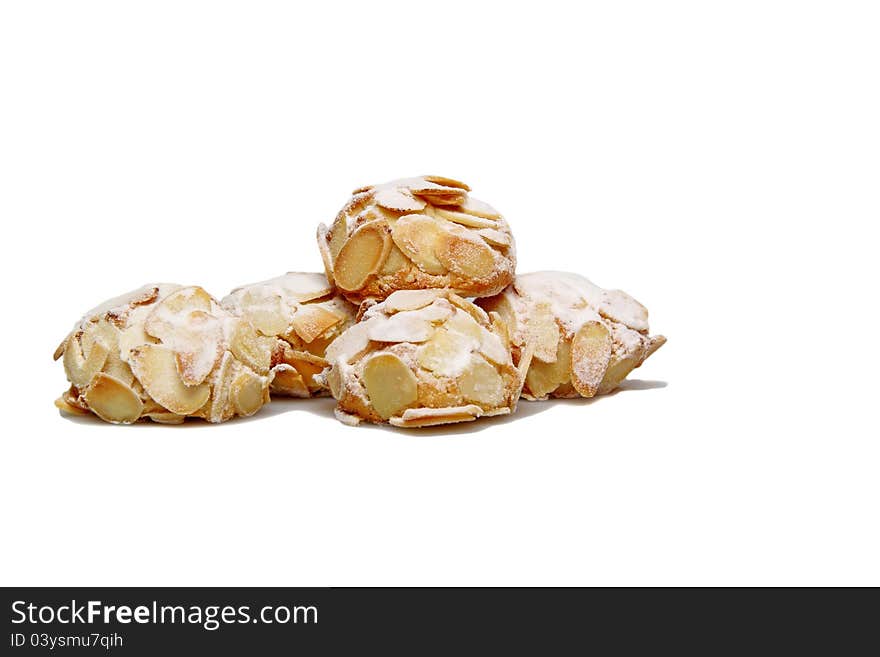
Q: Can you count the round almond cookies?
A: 5